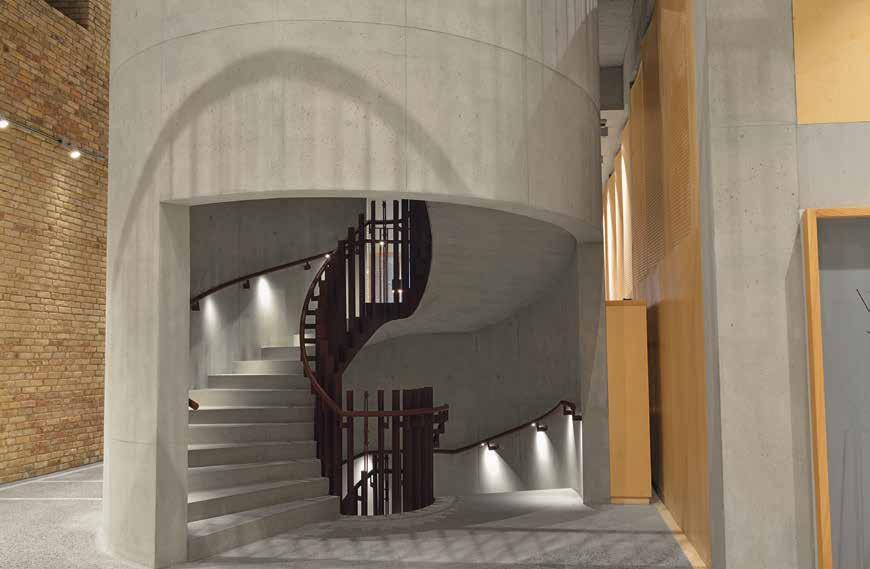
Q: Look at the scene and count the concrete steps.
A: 11